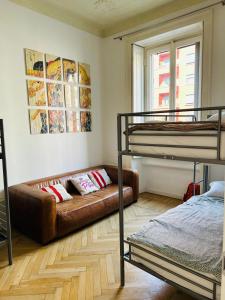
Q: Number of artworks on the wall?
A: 12